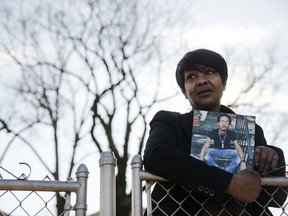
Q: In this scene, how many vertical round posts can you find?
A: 3